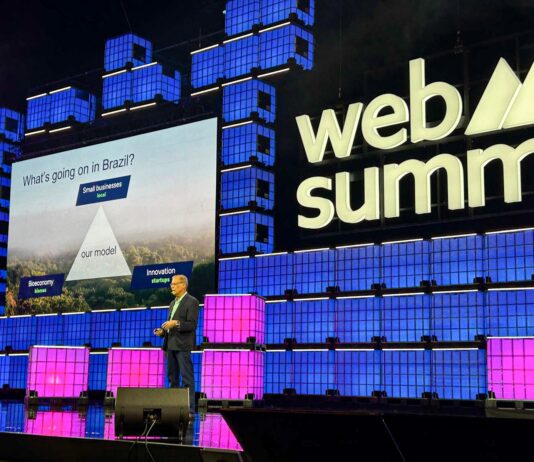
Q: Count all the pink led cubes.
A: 5